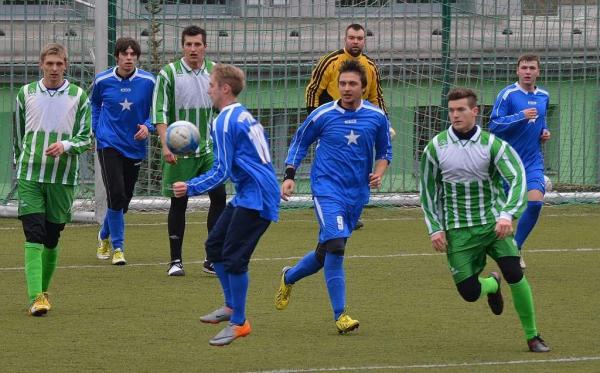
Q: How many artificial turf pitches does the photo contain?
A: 1